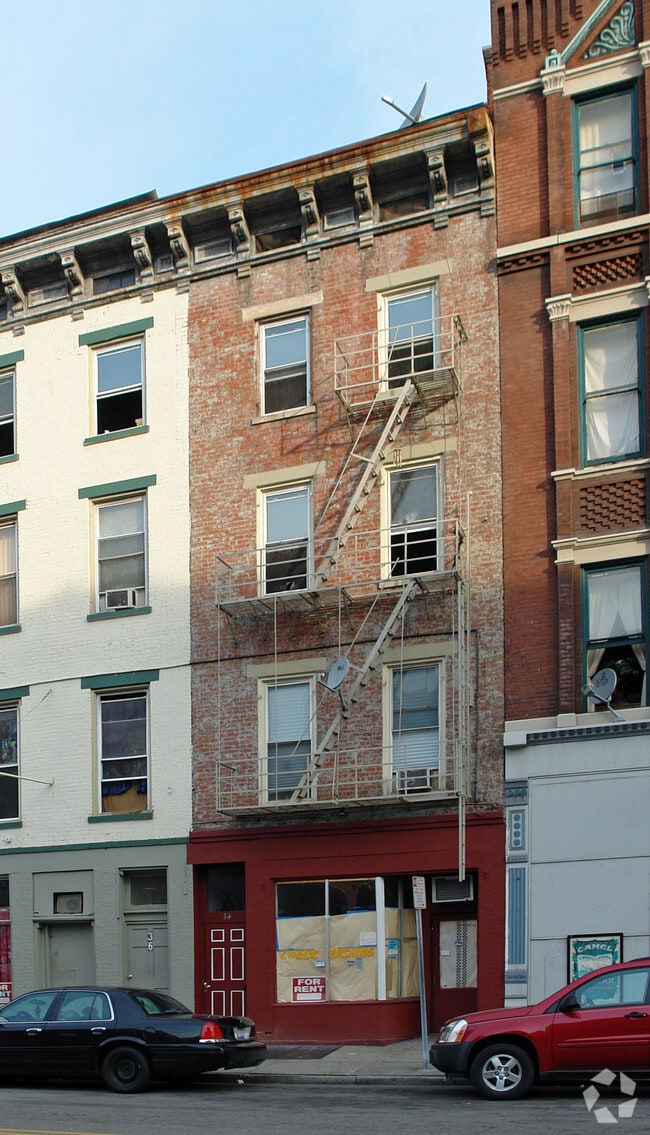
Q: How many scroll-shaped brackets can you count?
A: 9